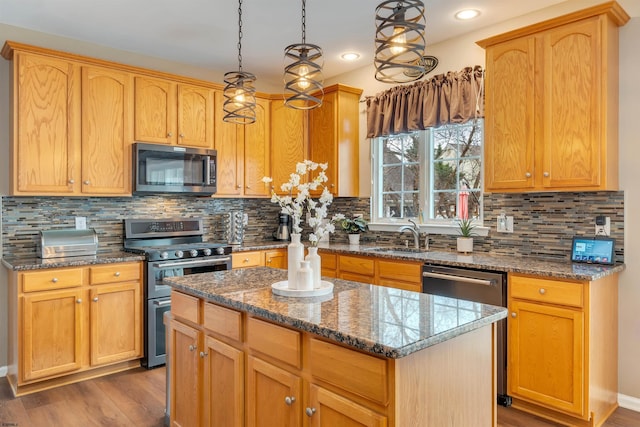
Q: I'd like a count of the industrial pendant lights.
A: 3